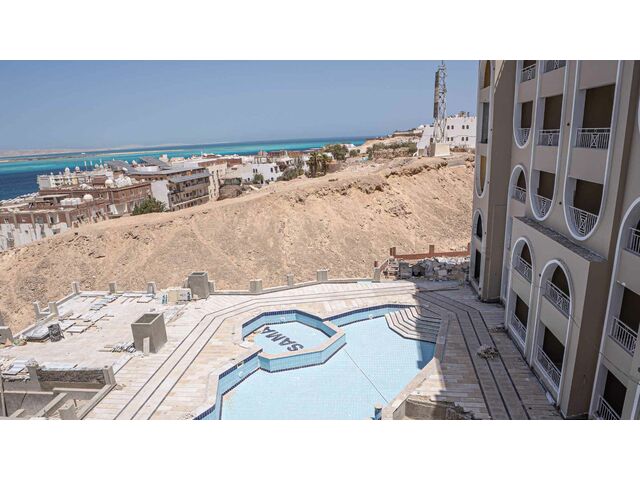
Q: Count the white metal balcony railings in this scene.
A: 15